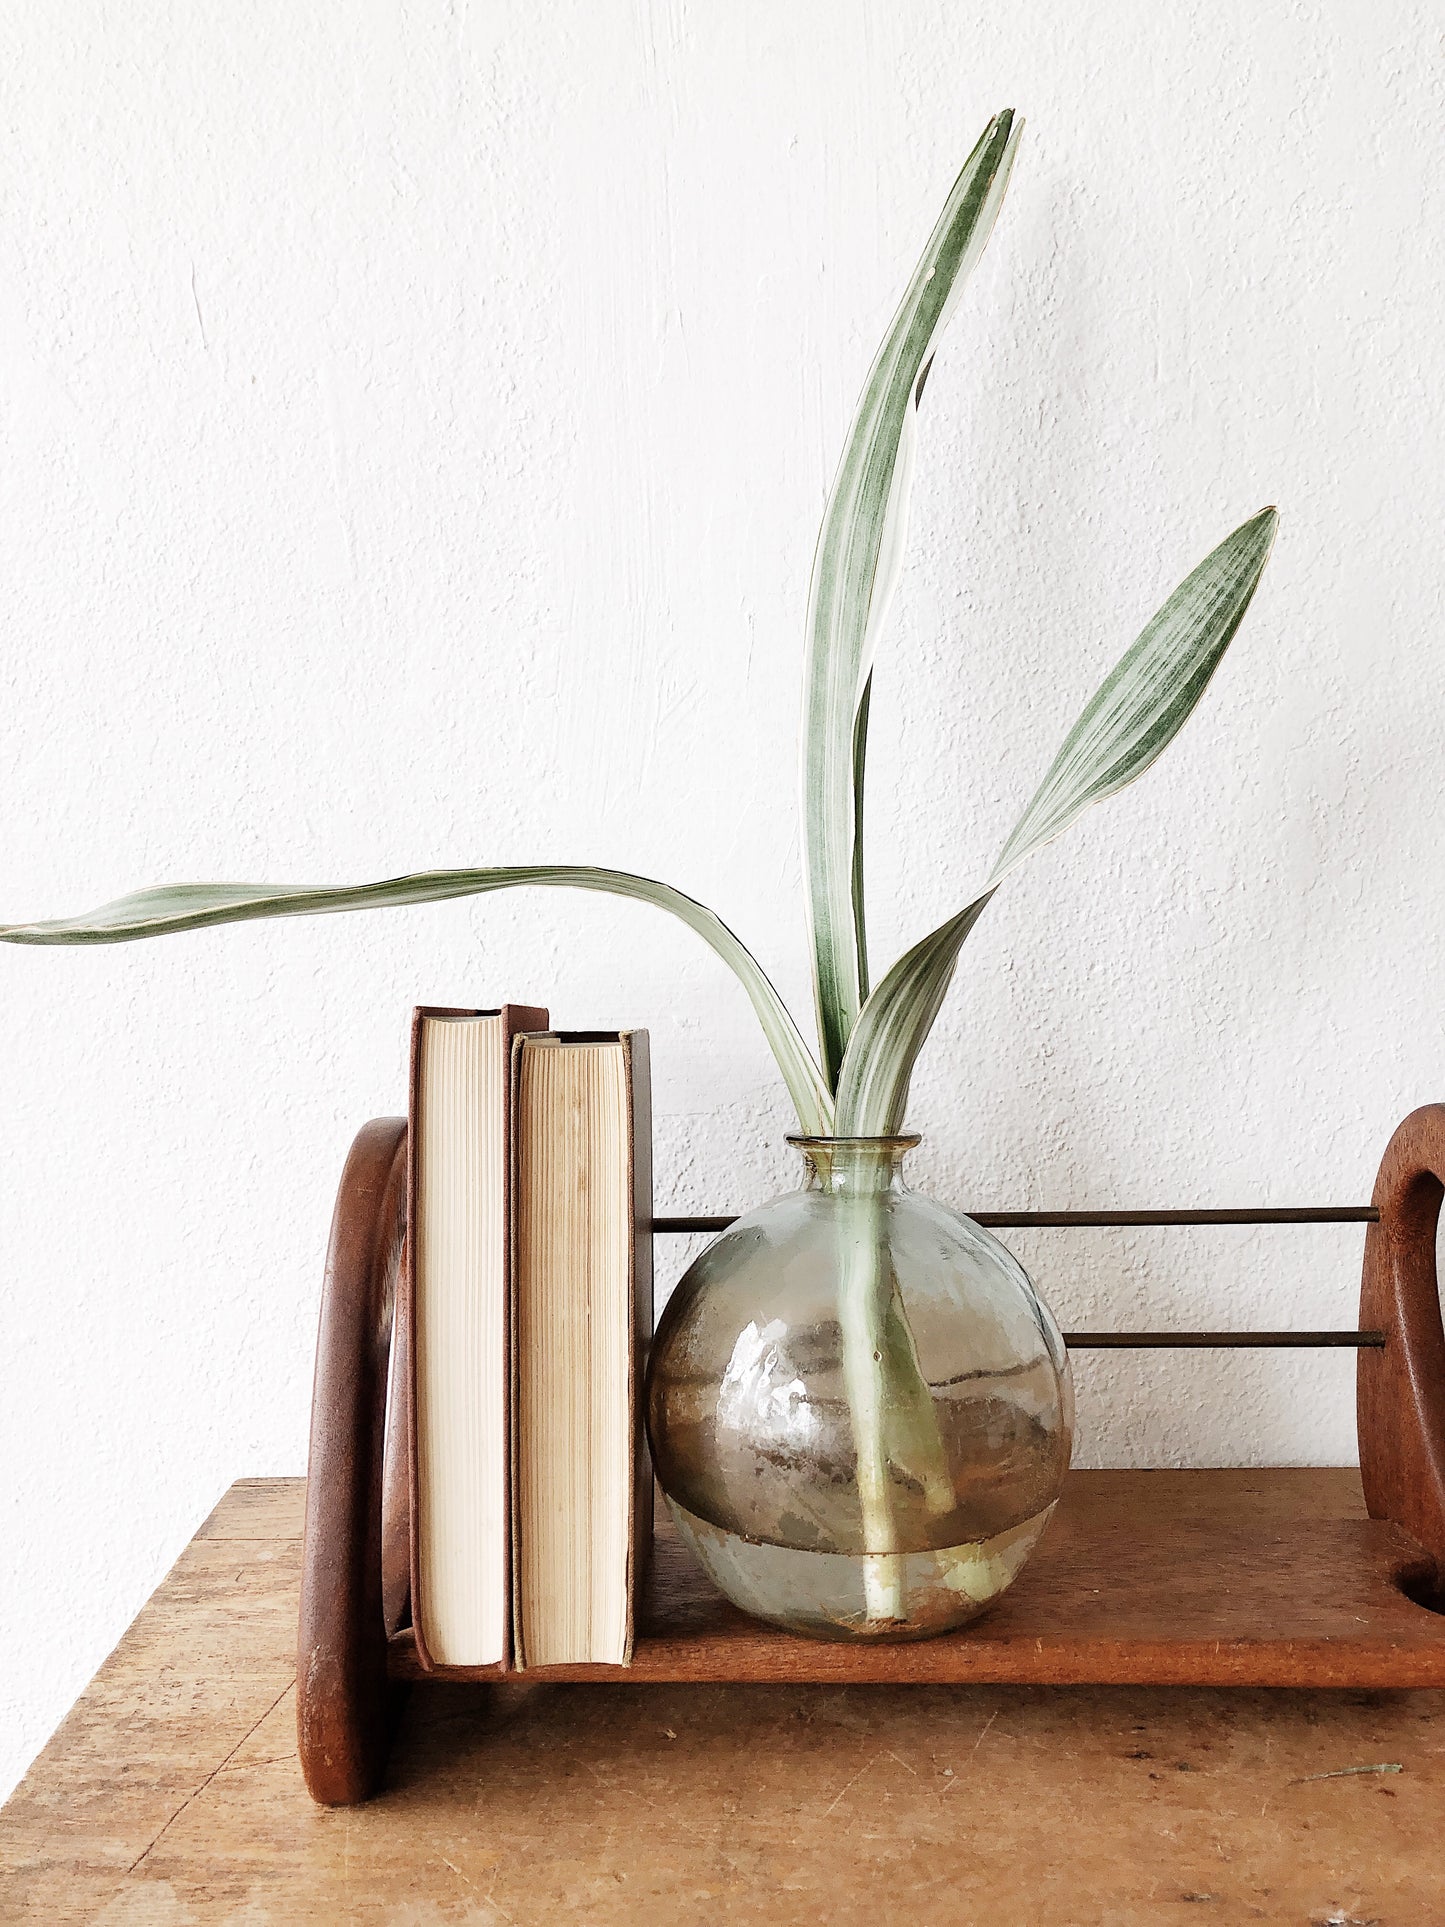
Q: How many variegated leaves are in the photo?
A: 3